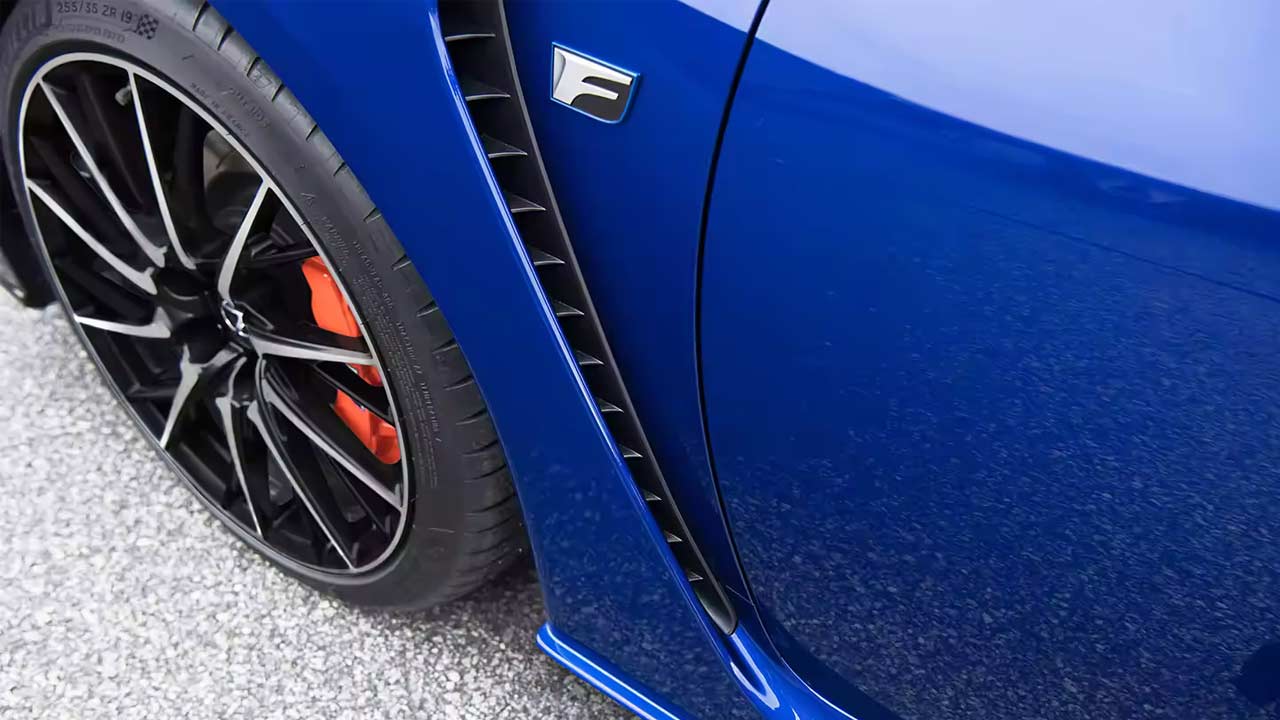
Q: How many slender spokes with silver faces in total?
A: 10